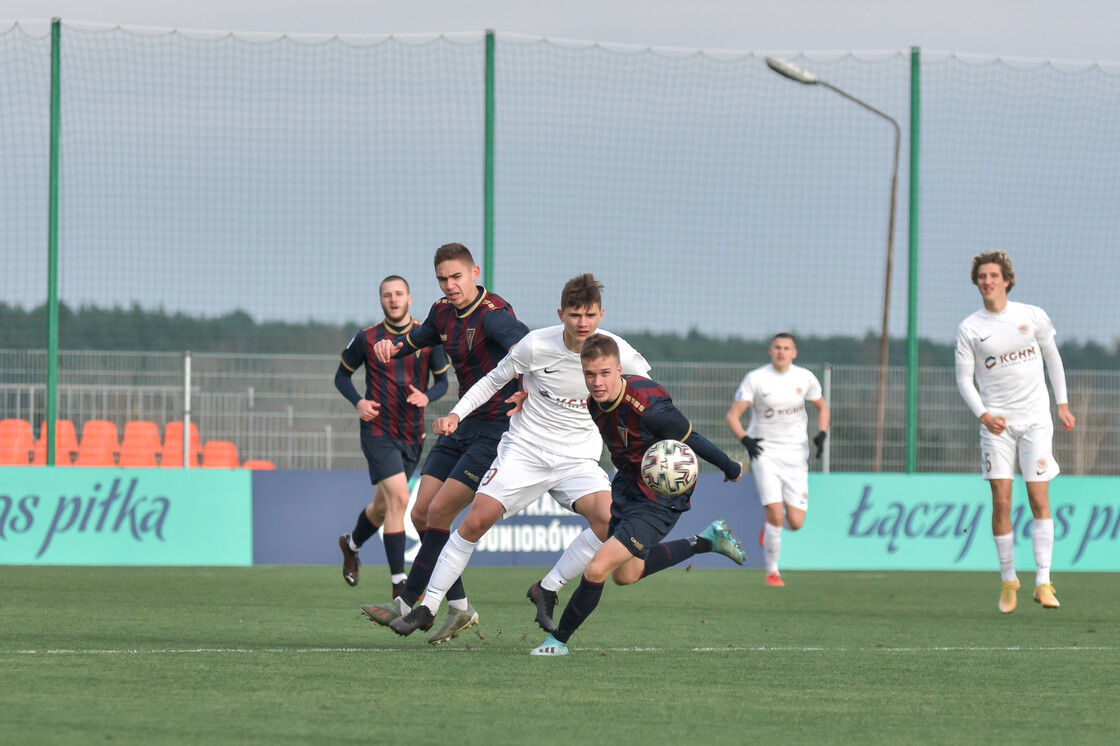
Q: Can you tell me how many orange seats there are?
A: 7